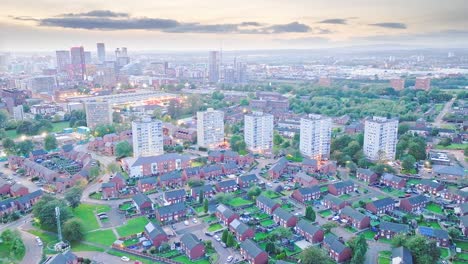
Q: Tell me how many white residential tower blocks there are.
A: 5